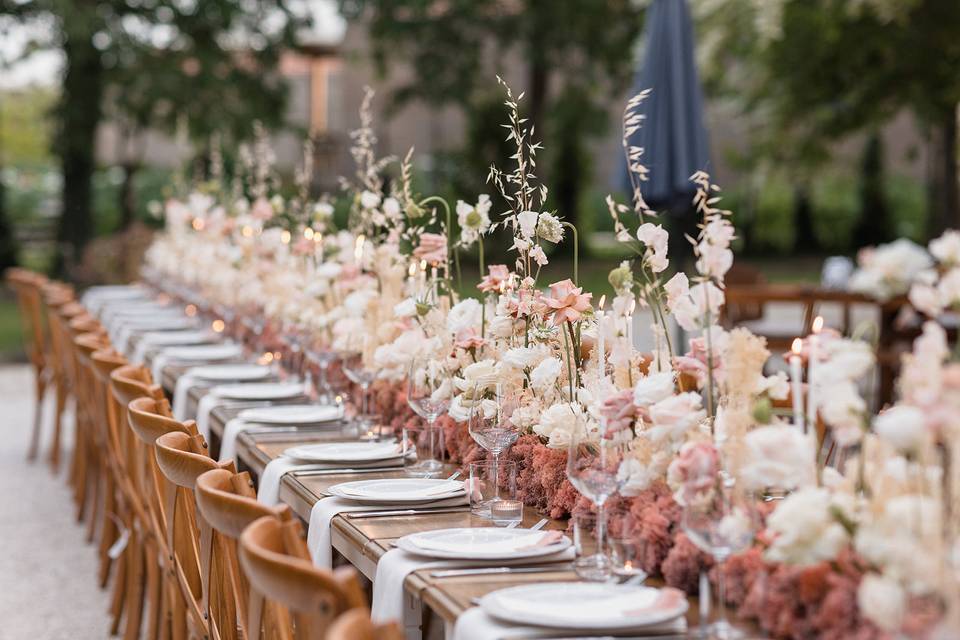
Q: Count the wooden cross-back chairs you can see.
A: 12